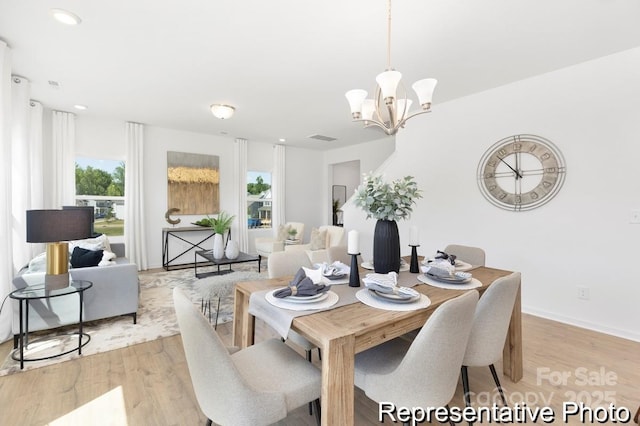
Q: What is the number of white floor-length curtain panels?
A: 7